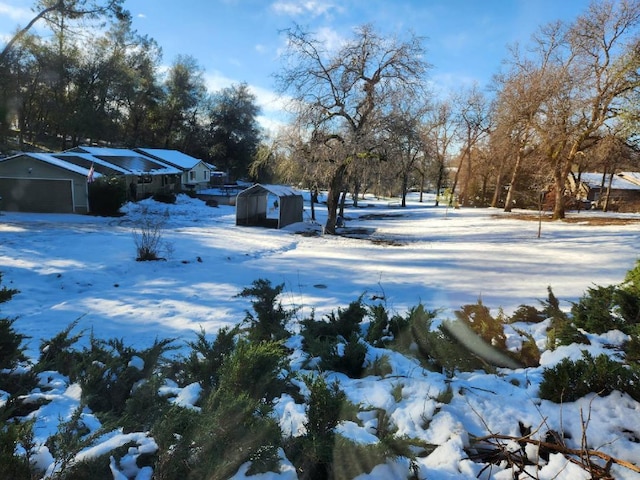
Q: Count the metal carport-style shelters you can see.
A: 1